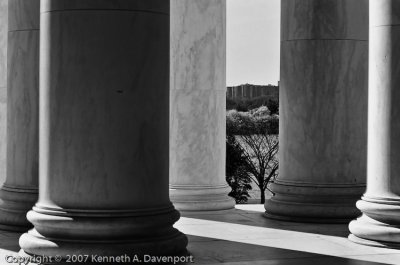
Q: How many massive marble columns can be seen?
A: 5